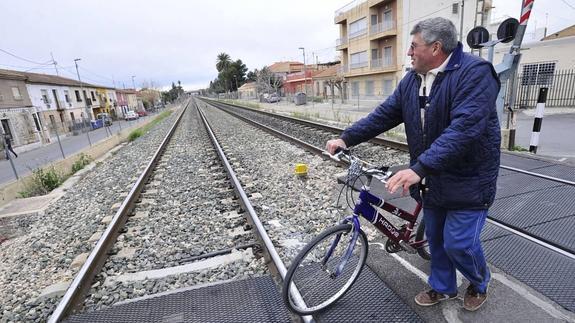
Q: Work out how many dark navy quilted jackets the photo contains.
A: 1